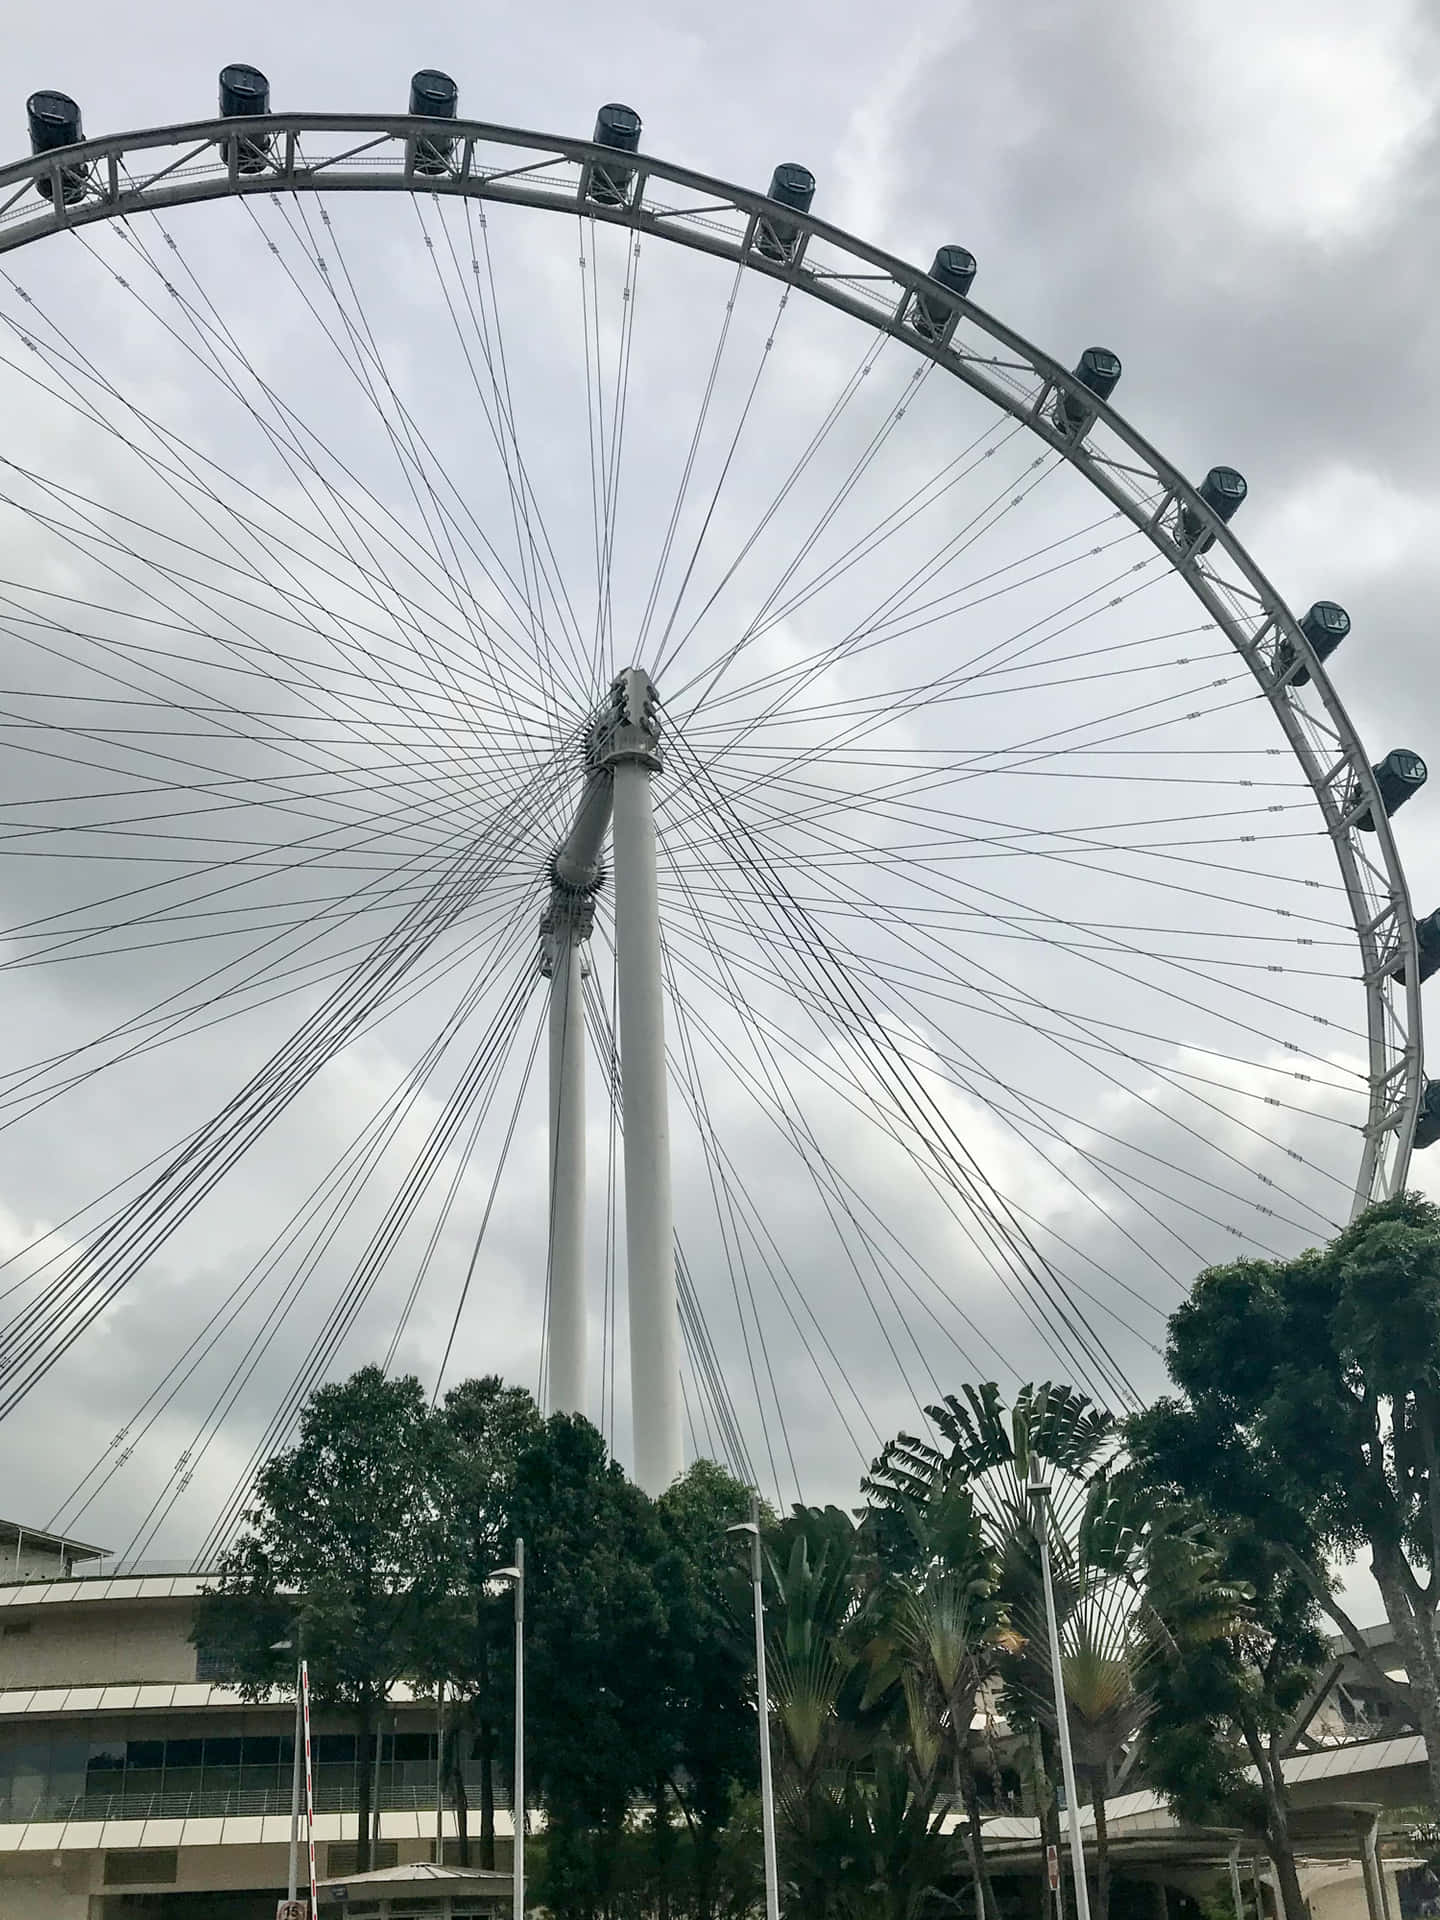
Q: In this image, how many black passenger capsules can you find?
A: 12